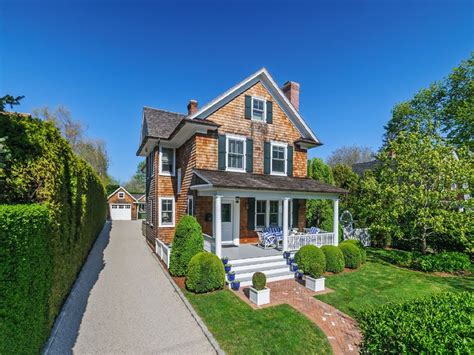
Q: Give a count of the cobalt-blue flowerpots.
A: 8